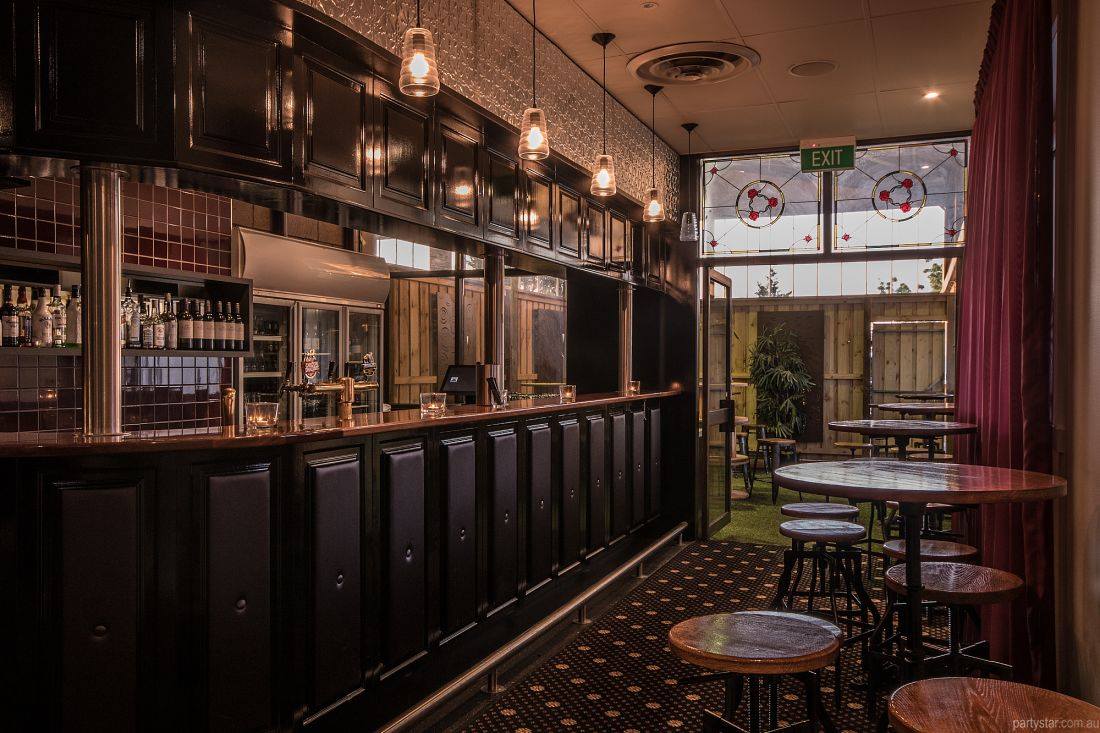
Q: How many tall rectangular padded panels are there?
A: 12